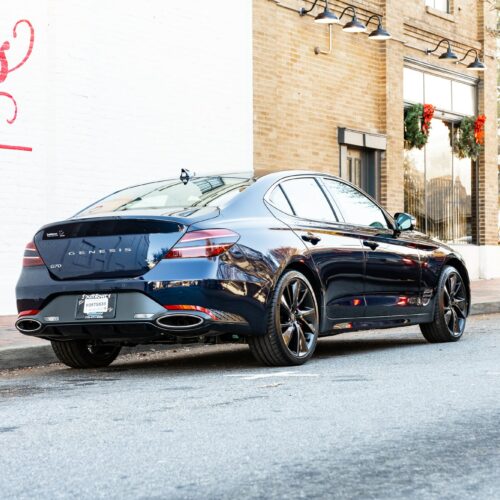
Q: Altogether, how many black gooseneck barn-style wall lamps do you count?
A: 5